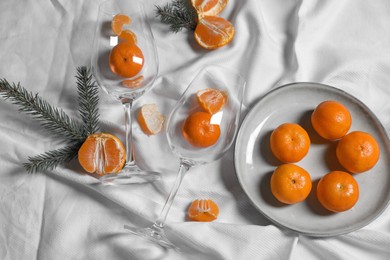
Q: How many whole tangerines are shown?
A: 7